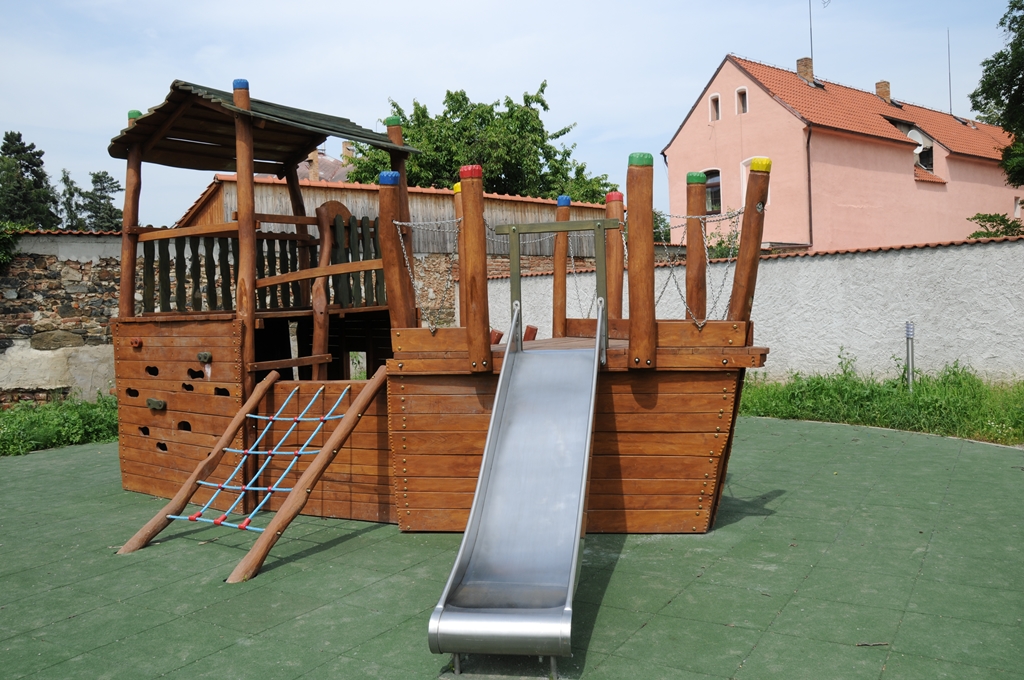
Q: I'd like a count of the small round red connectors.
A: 9